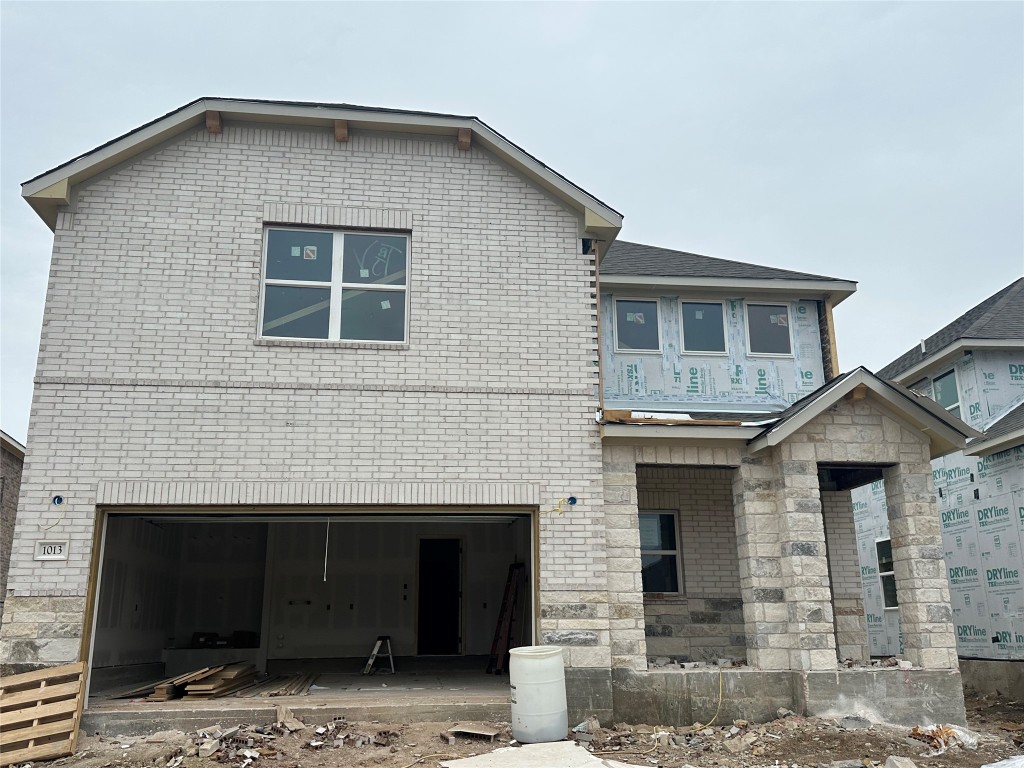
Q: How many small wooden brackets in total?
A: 4